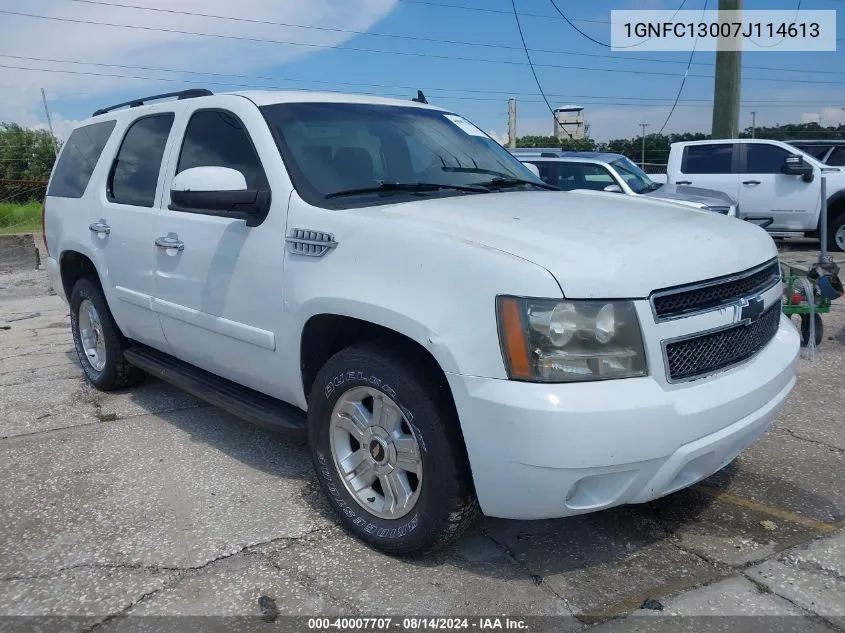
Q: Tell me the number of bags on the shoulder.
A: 0